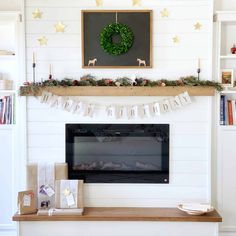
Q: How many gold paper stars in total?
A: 8